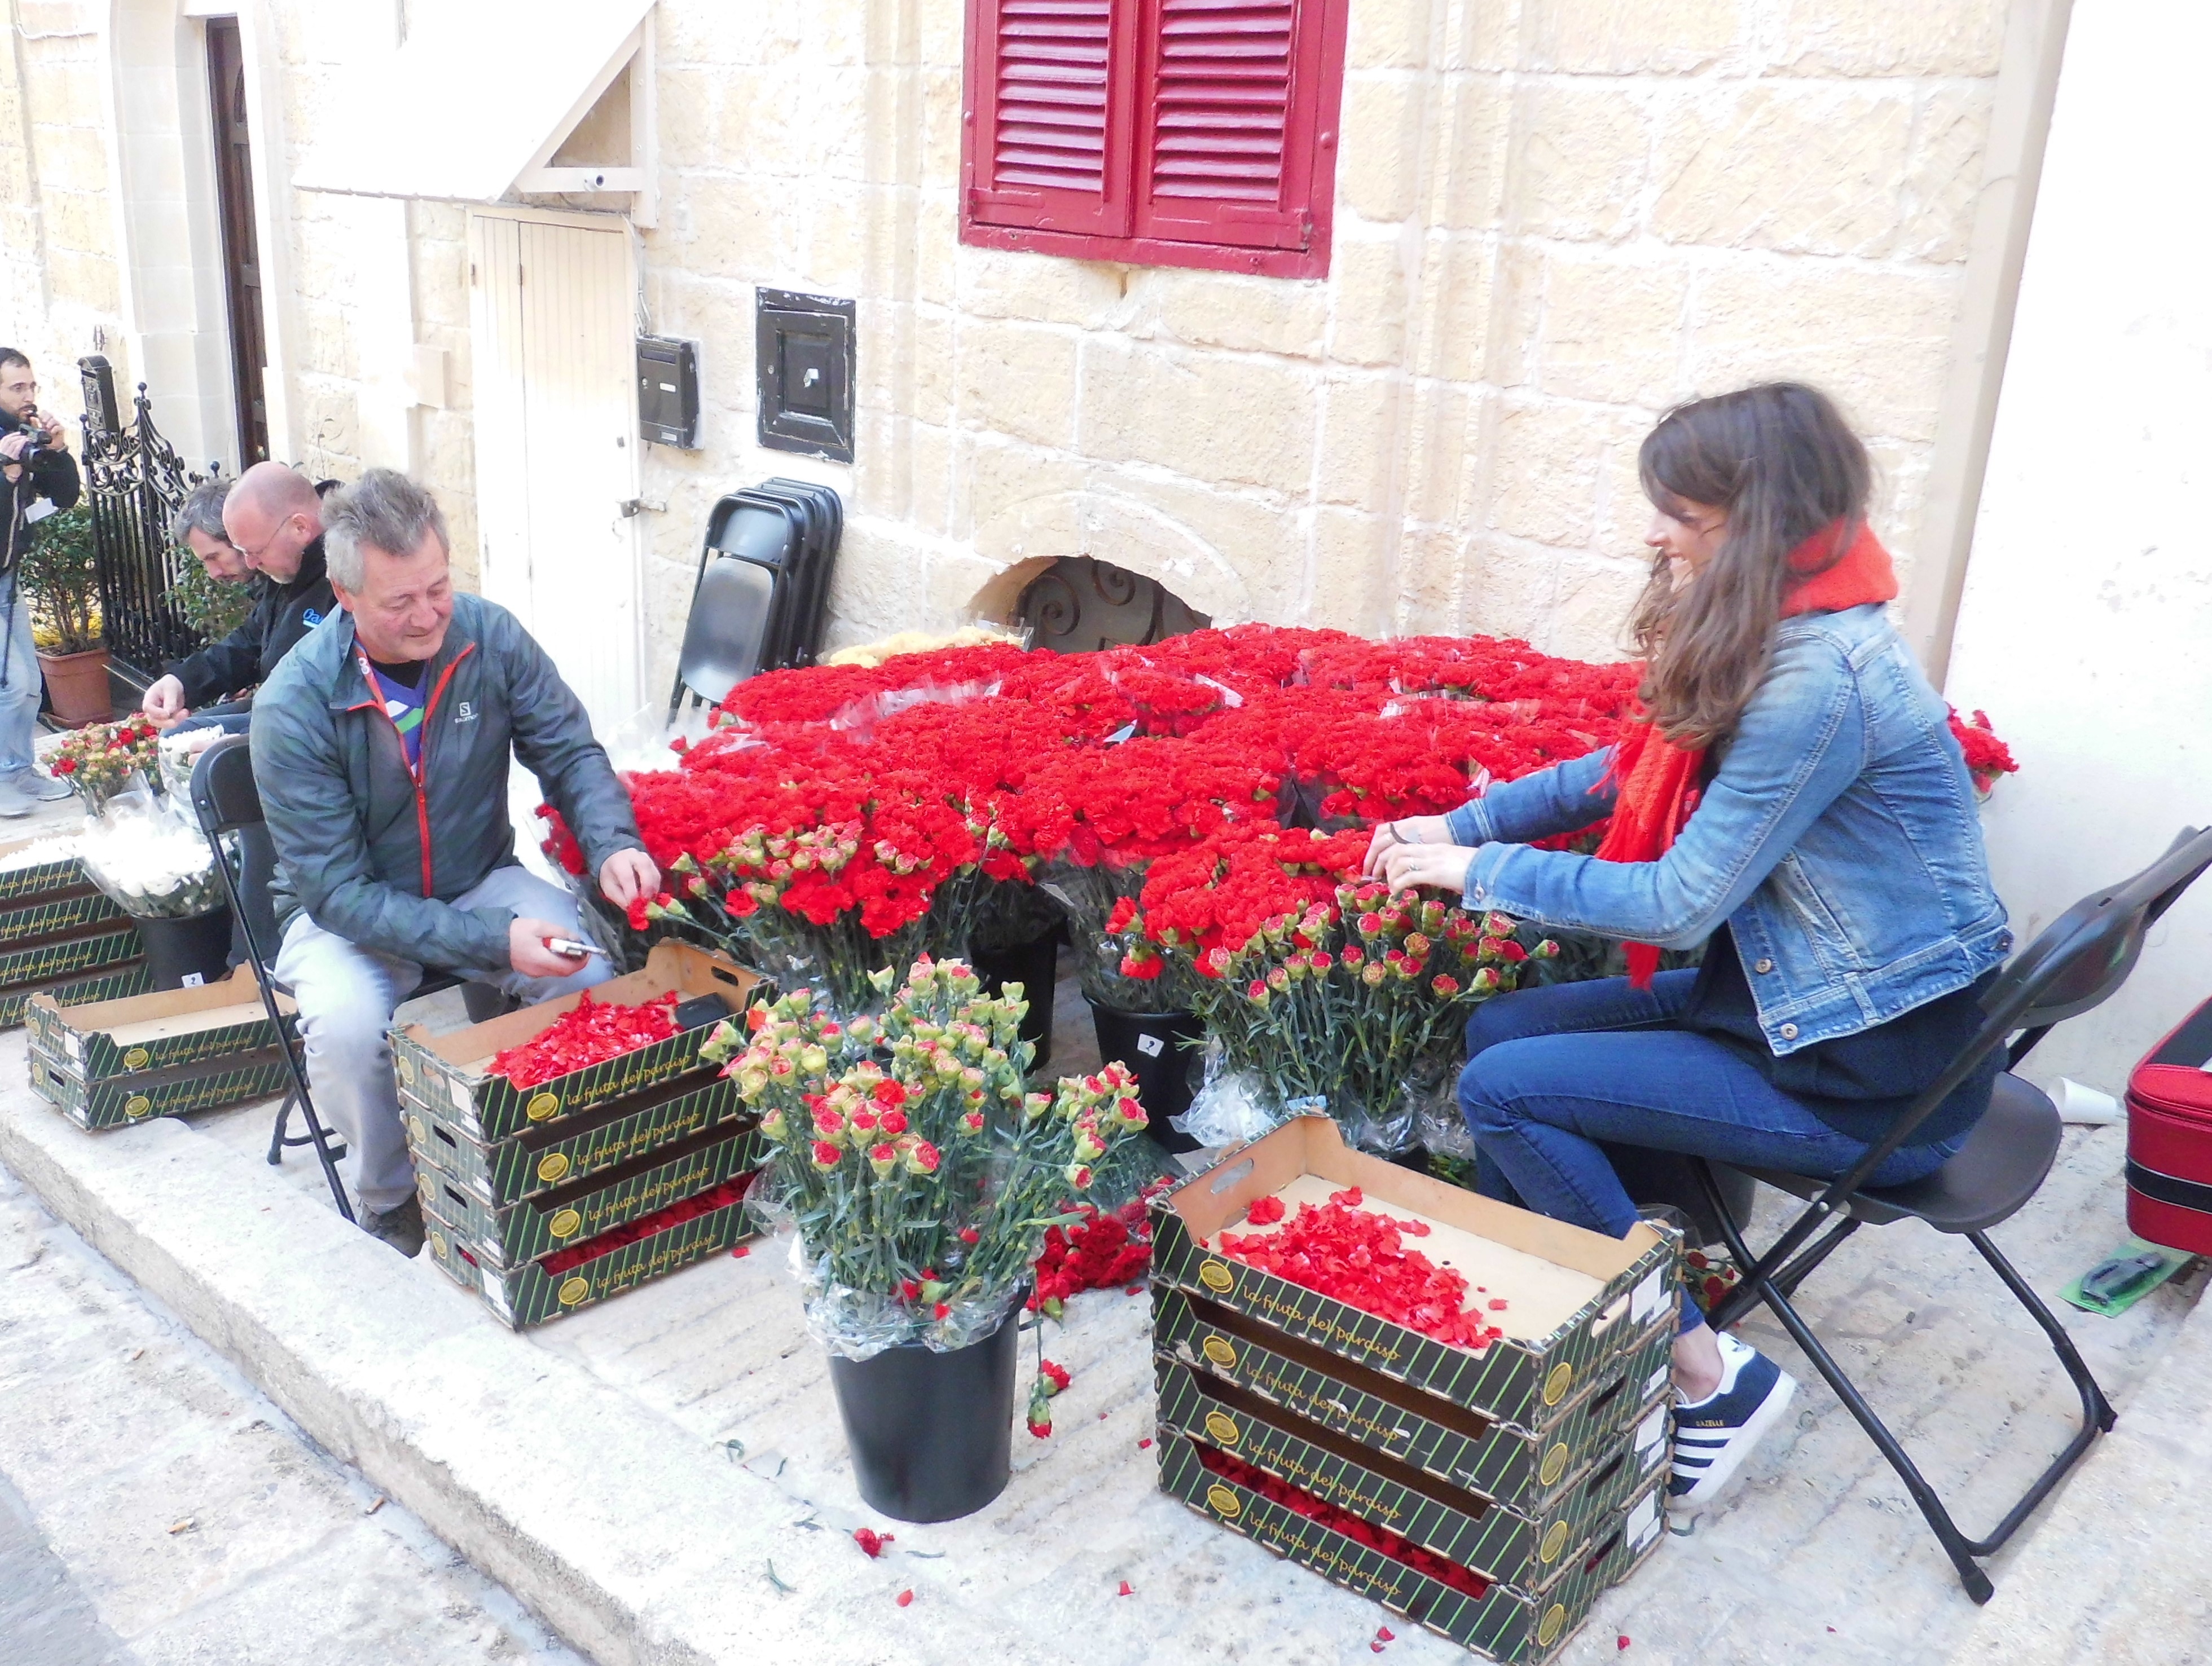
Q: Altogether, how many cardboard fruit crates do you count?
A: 14